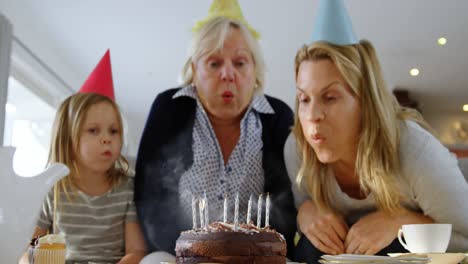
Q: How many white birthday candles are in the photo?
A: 8